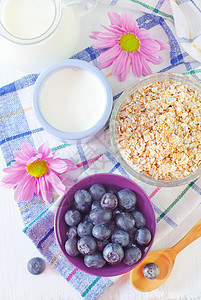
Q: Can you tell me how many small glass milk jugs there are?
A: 1